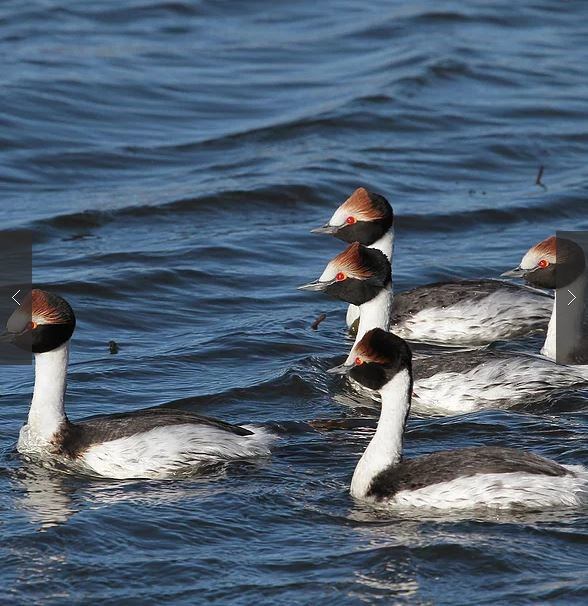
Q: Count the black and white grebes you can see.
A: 5